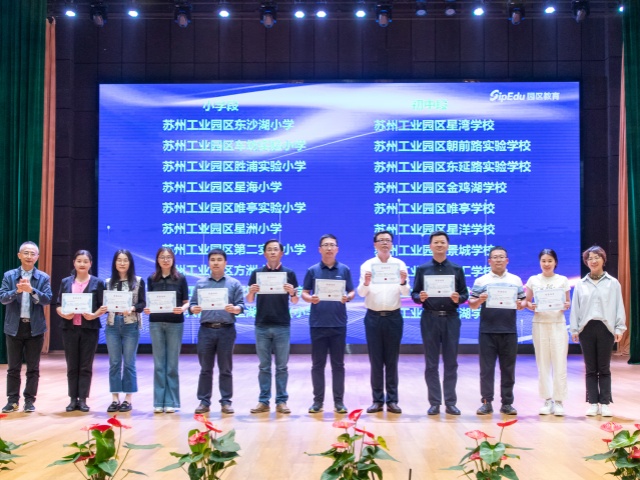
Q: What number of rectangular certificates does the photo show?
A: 10